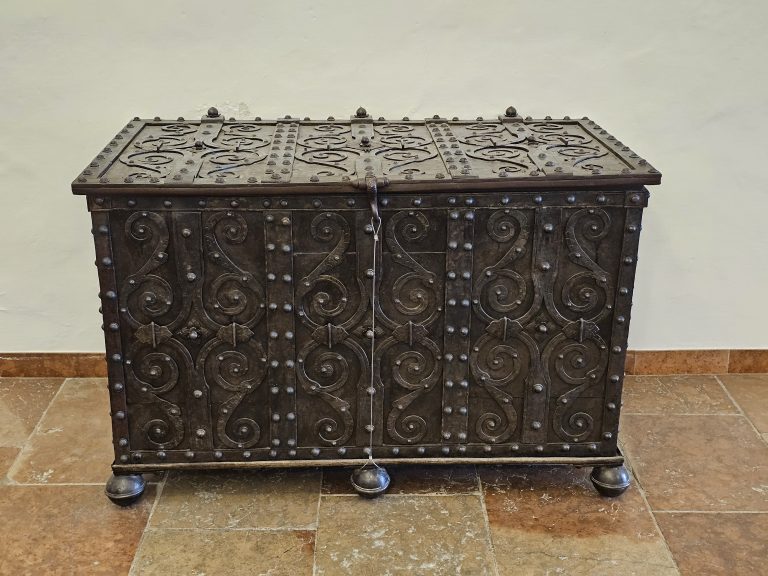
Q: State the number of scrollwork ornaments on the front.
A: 12